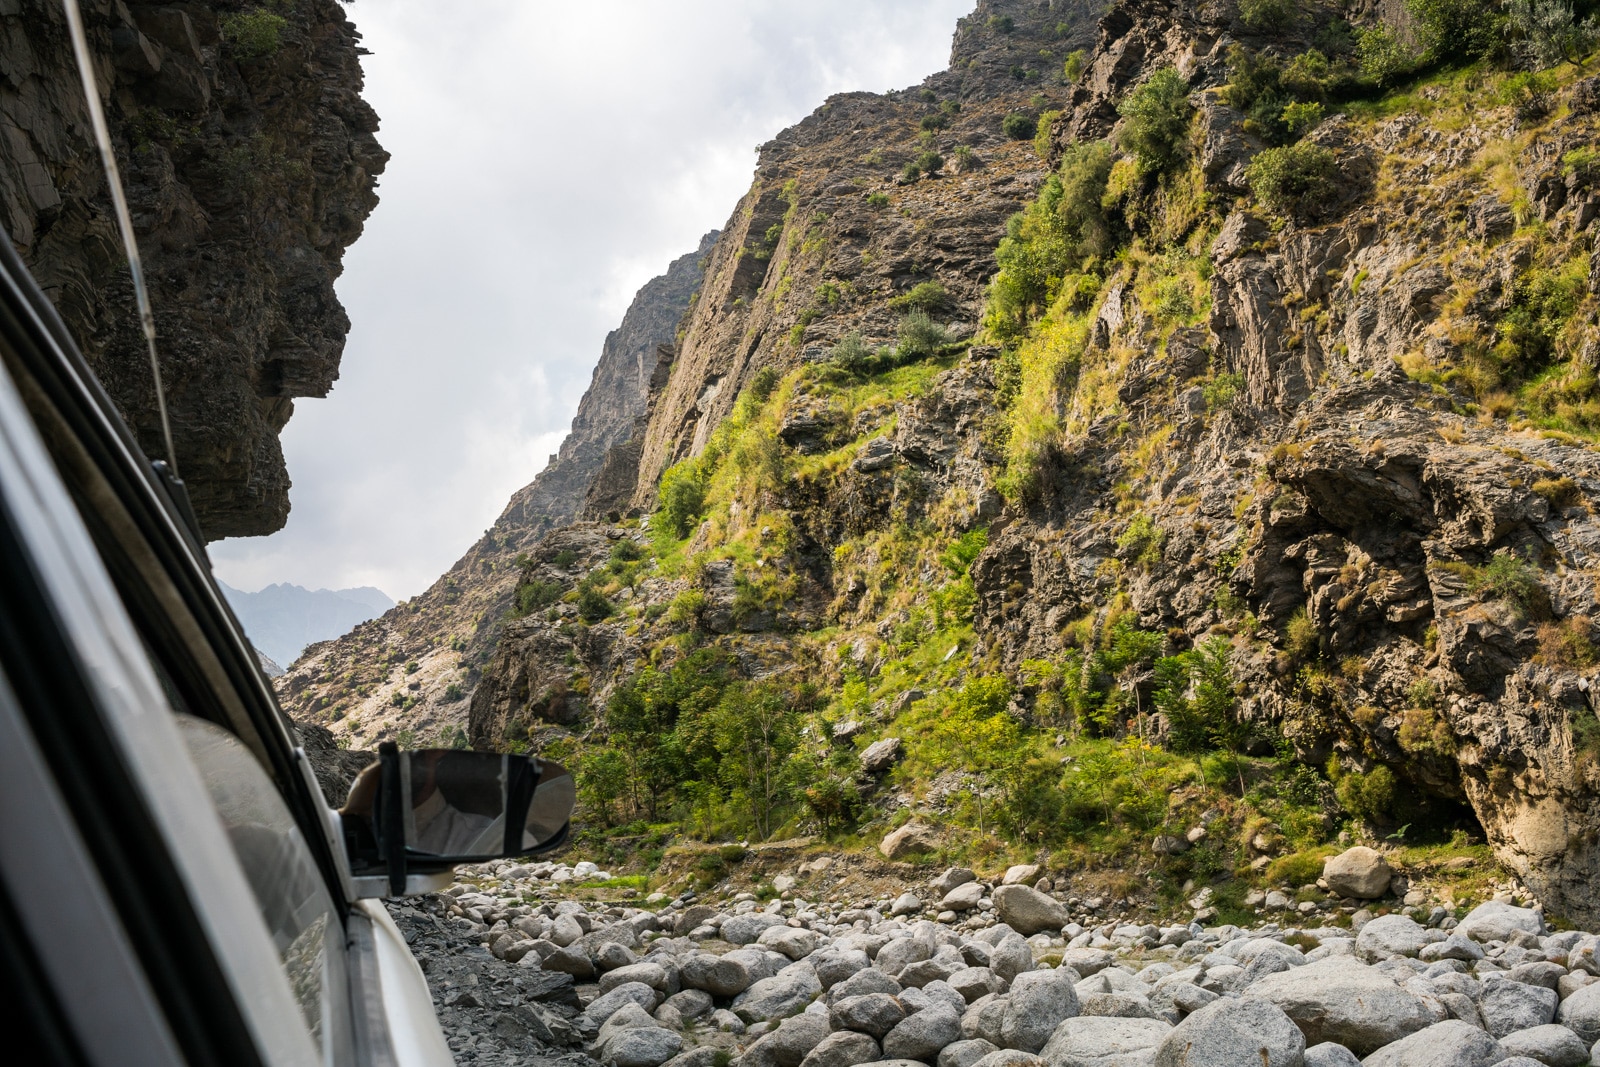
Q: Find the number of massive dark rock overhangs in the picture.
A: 1